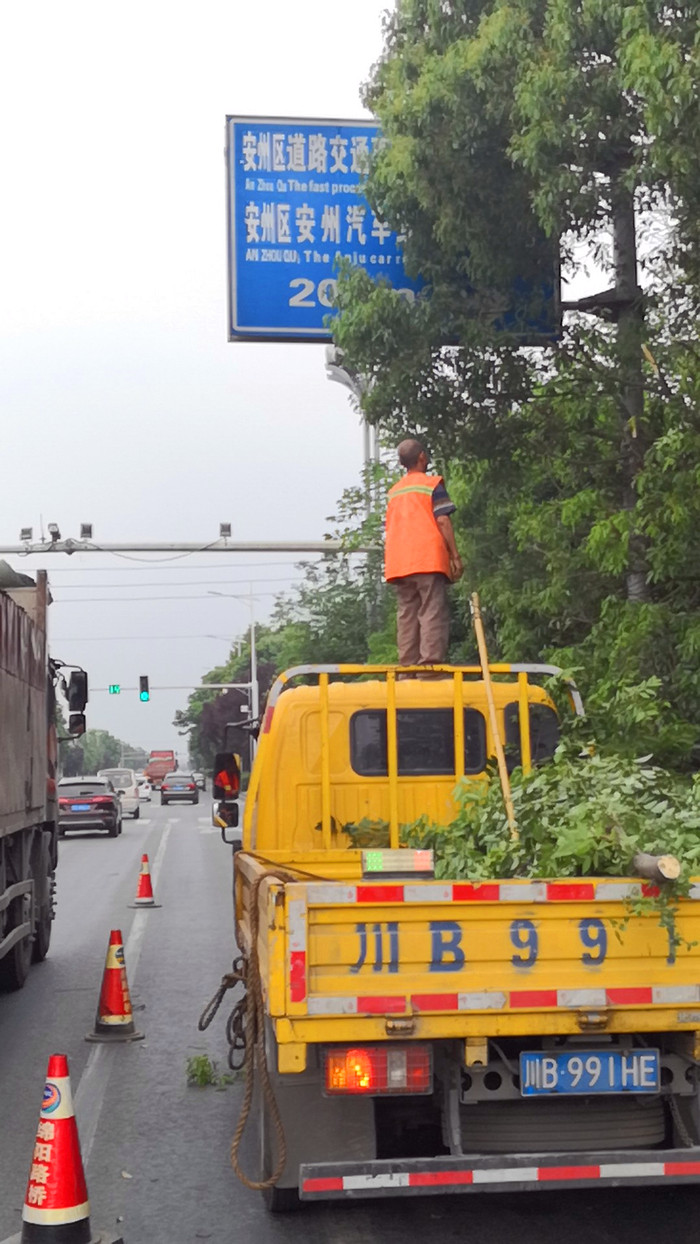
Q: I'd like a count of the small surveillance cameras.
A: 4